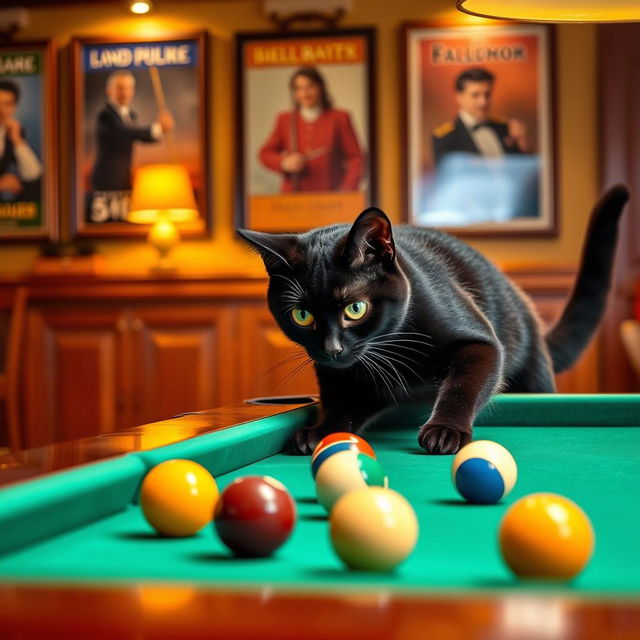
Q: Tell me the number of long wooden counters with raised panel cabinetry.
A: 1